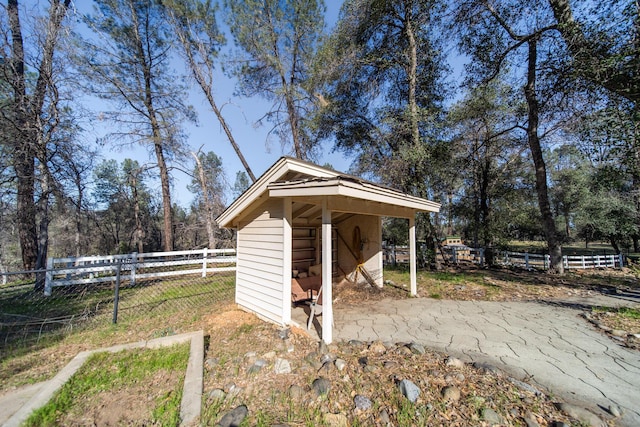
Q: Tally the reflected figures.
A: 0